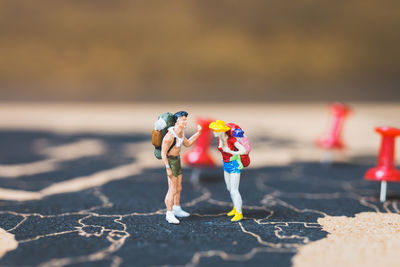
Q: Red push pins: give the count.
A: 3